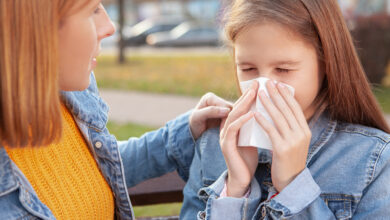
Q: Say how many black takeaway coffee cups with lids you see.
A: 0